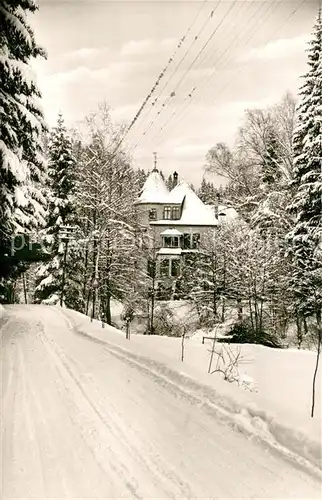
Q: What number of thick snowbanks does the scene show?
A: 1